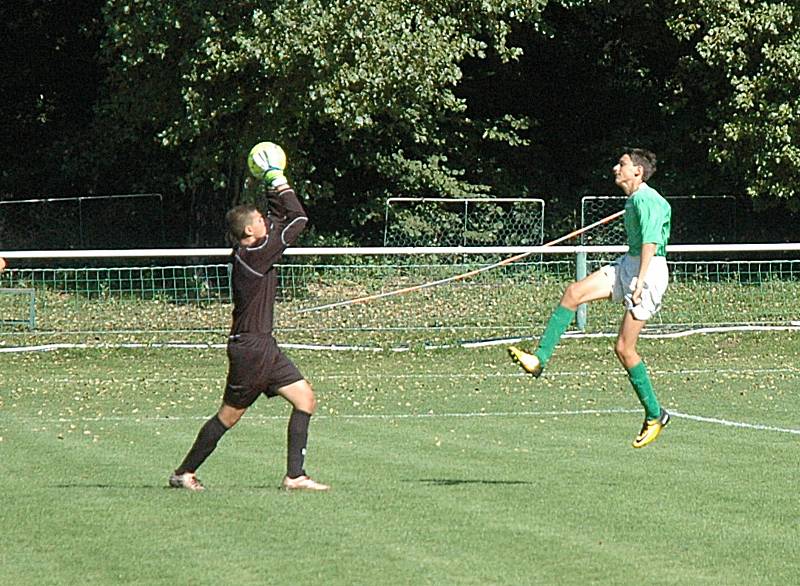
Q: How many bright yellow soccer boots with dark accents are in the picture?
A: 2